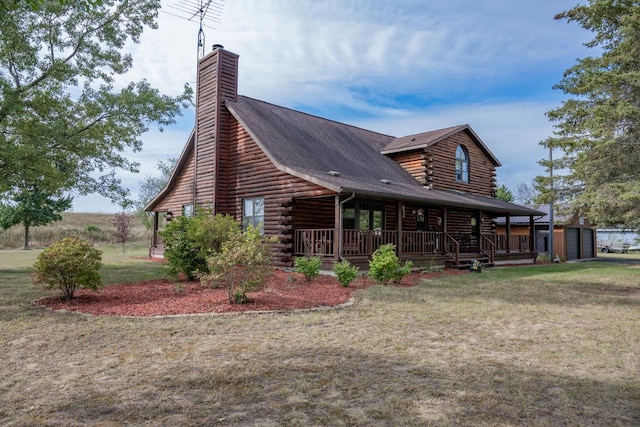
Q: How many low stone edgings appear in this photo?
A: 1